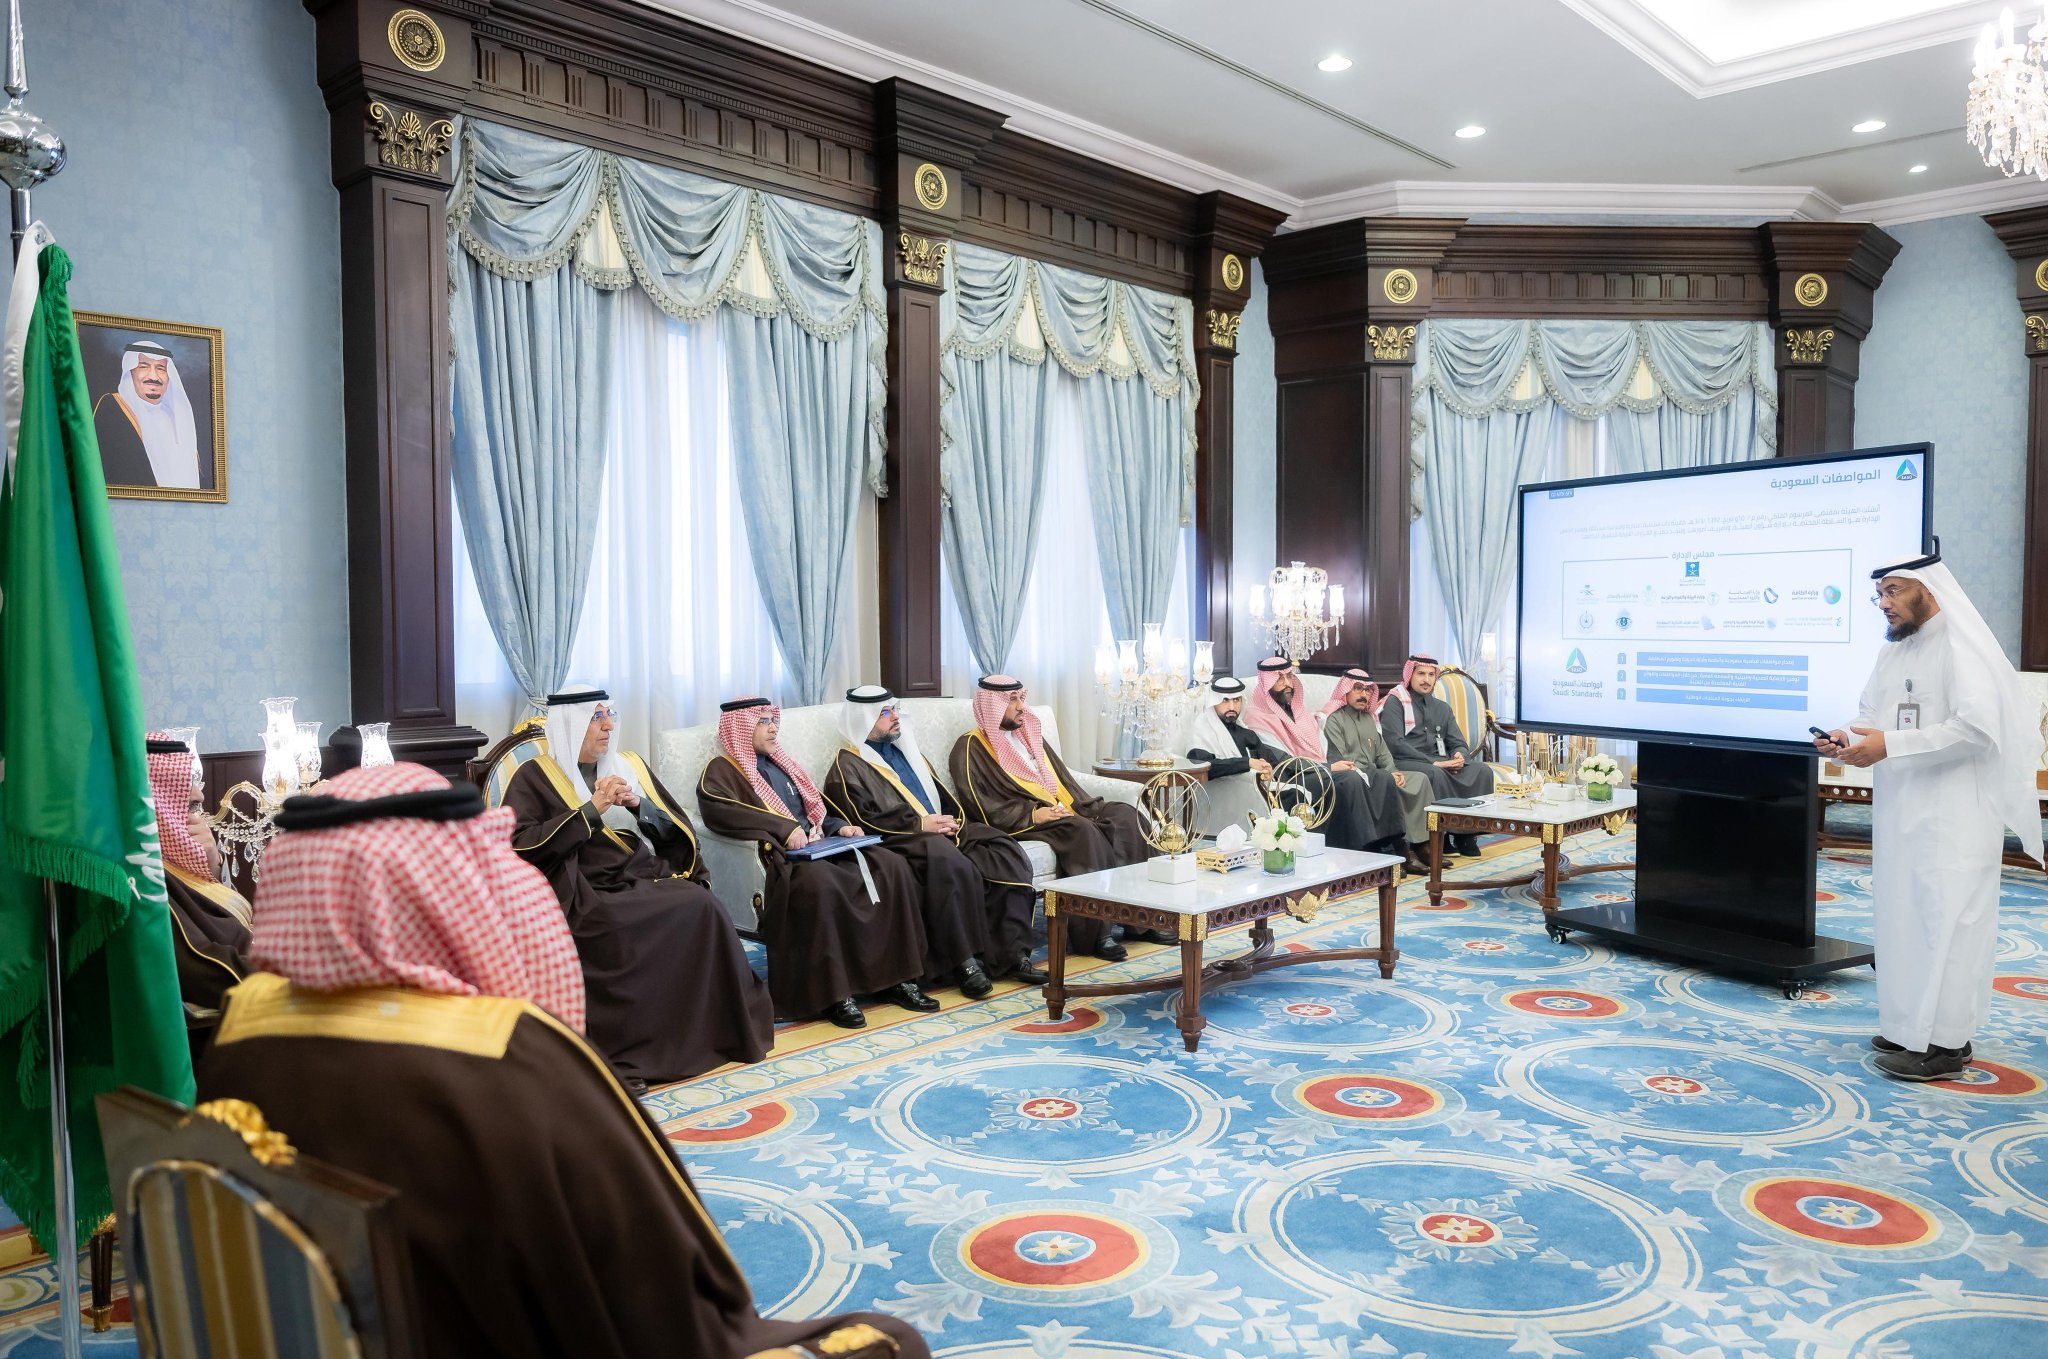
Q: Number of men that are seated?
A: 10